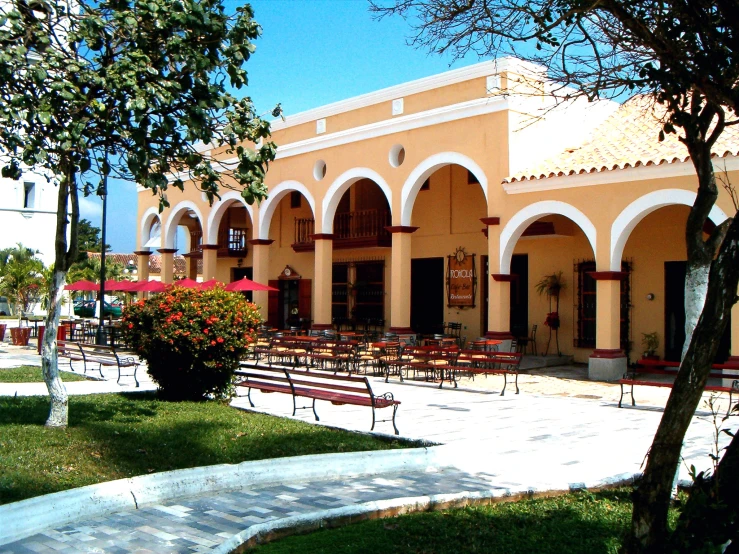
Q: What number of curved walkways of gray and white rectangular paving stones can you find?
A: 1